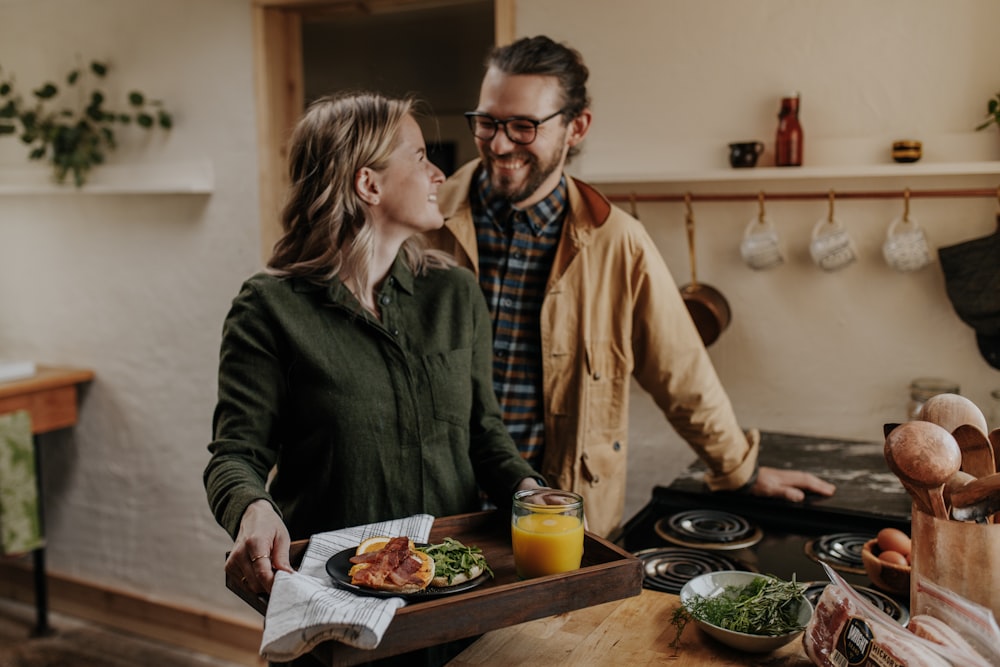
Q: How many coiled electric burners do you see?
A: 4